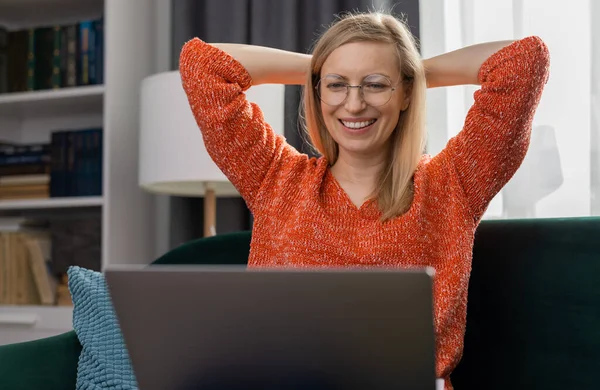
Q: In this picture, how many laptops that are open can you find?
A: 1